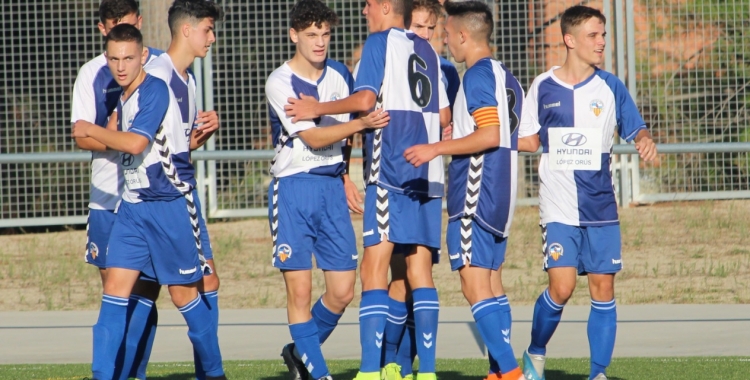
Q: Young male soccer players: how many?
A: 8